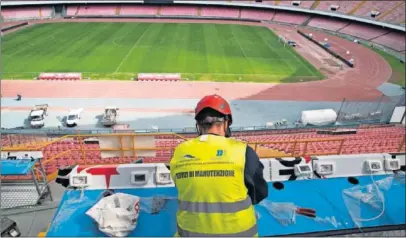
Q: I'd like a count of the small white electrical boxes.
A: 7